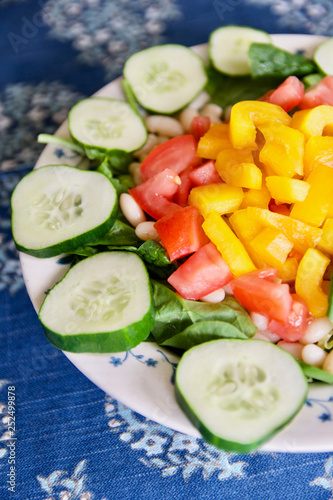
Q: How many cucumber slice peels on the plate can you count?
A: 7